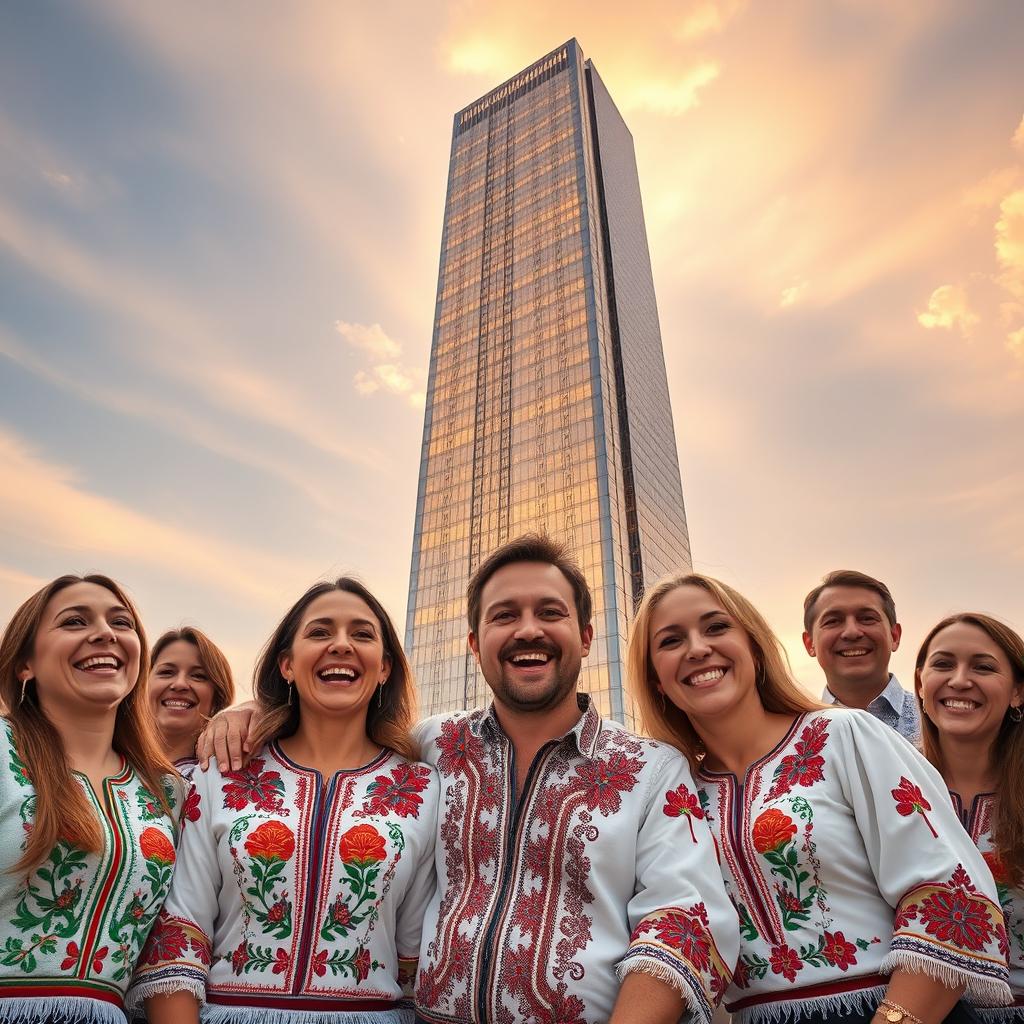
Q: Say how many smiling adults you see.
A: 7